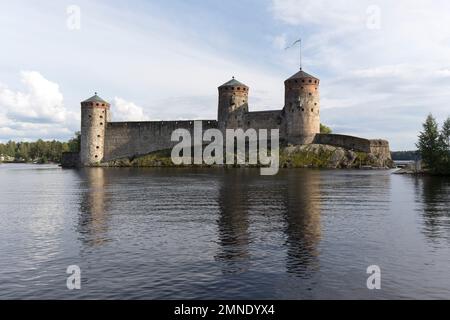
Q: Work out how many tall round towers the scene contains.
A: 3